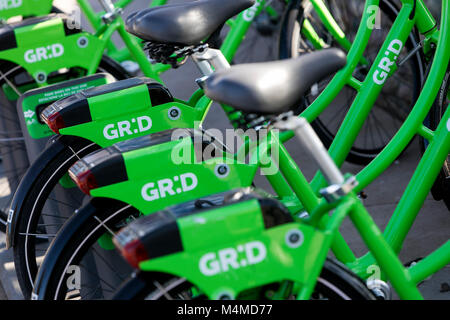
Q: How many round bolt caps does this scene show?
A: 6